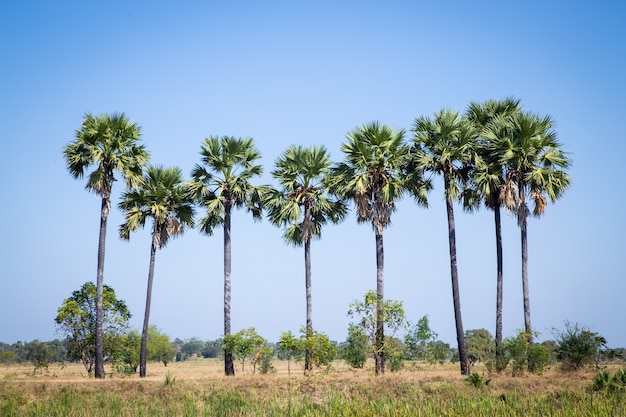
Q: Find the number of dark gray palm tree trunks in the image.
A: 8